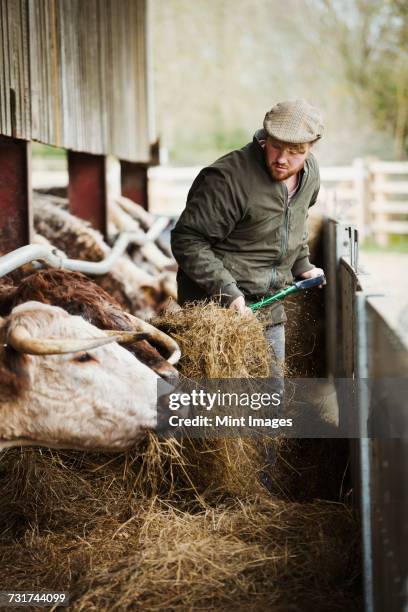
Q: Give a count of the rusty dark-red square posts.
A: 3